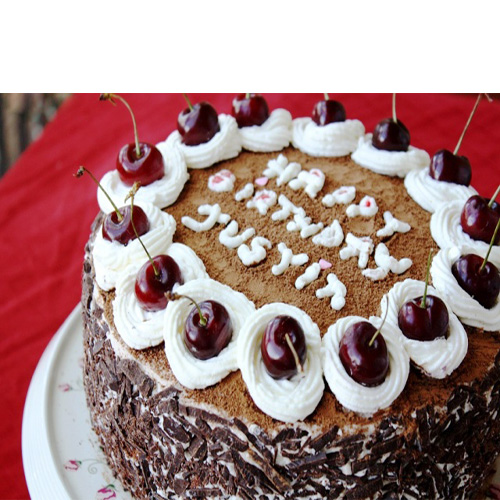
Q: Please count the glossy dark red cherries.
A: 14